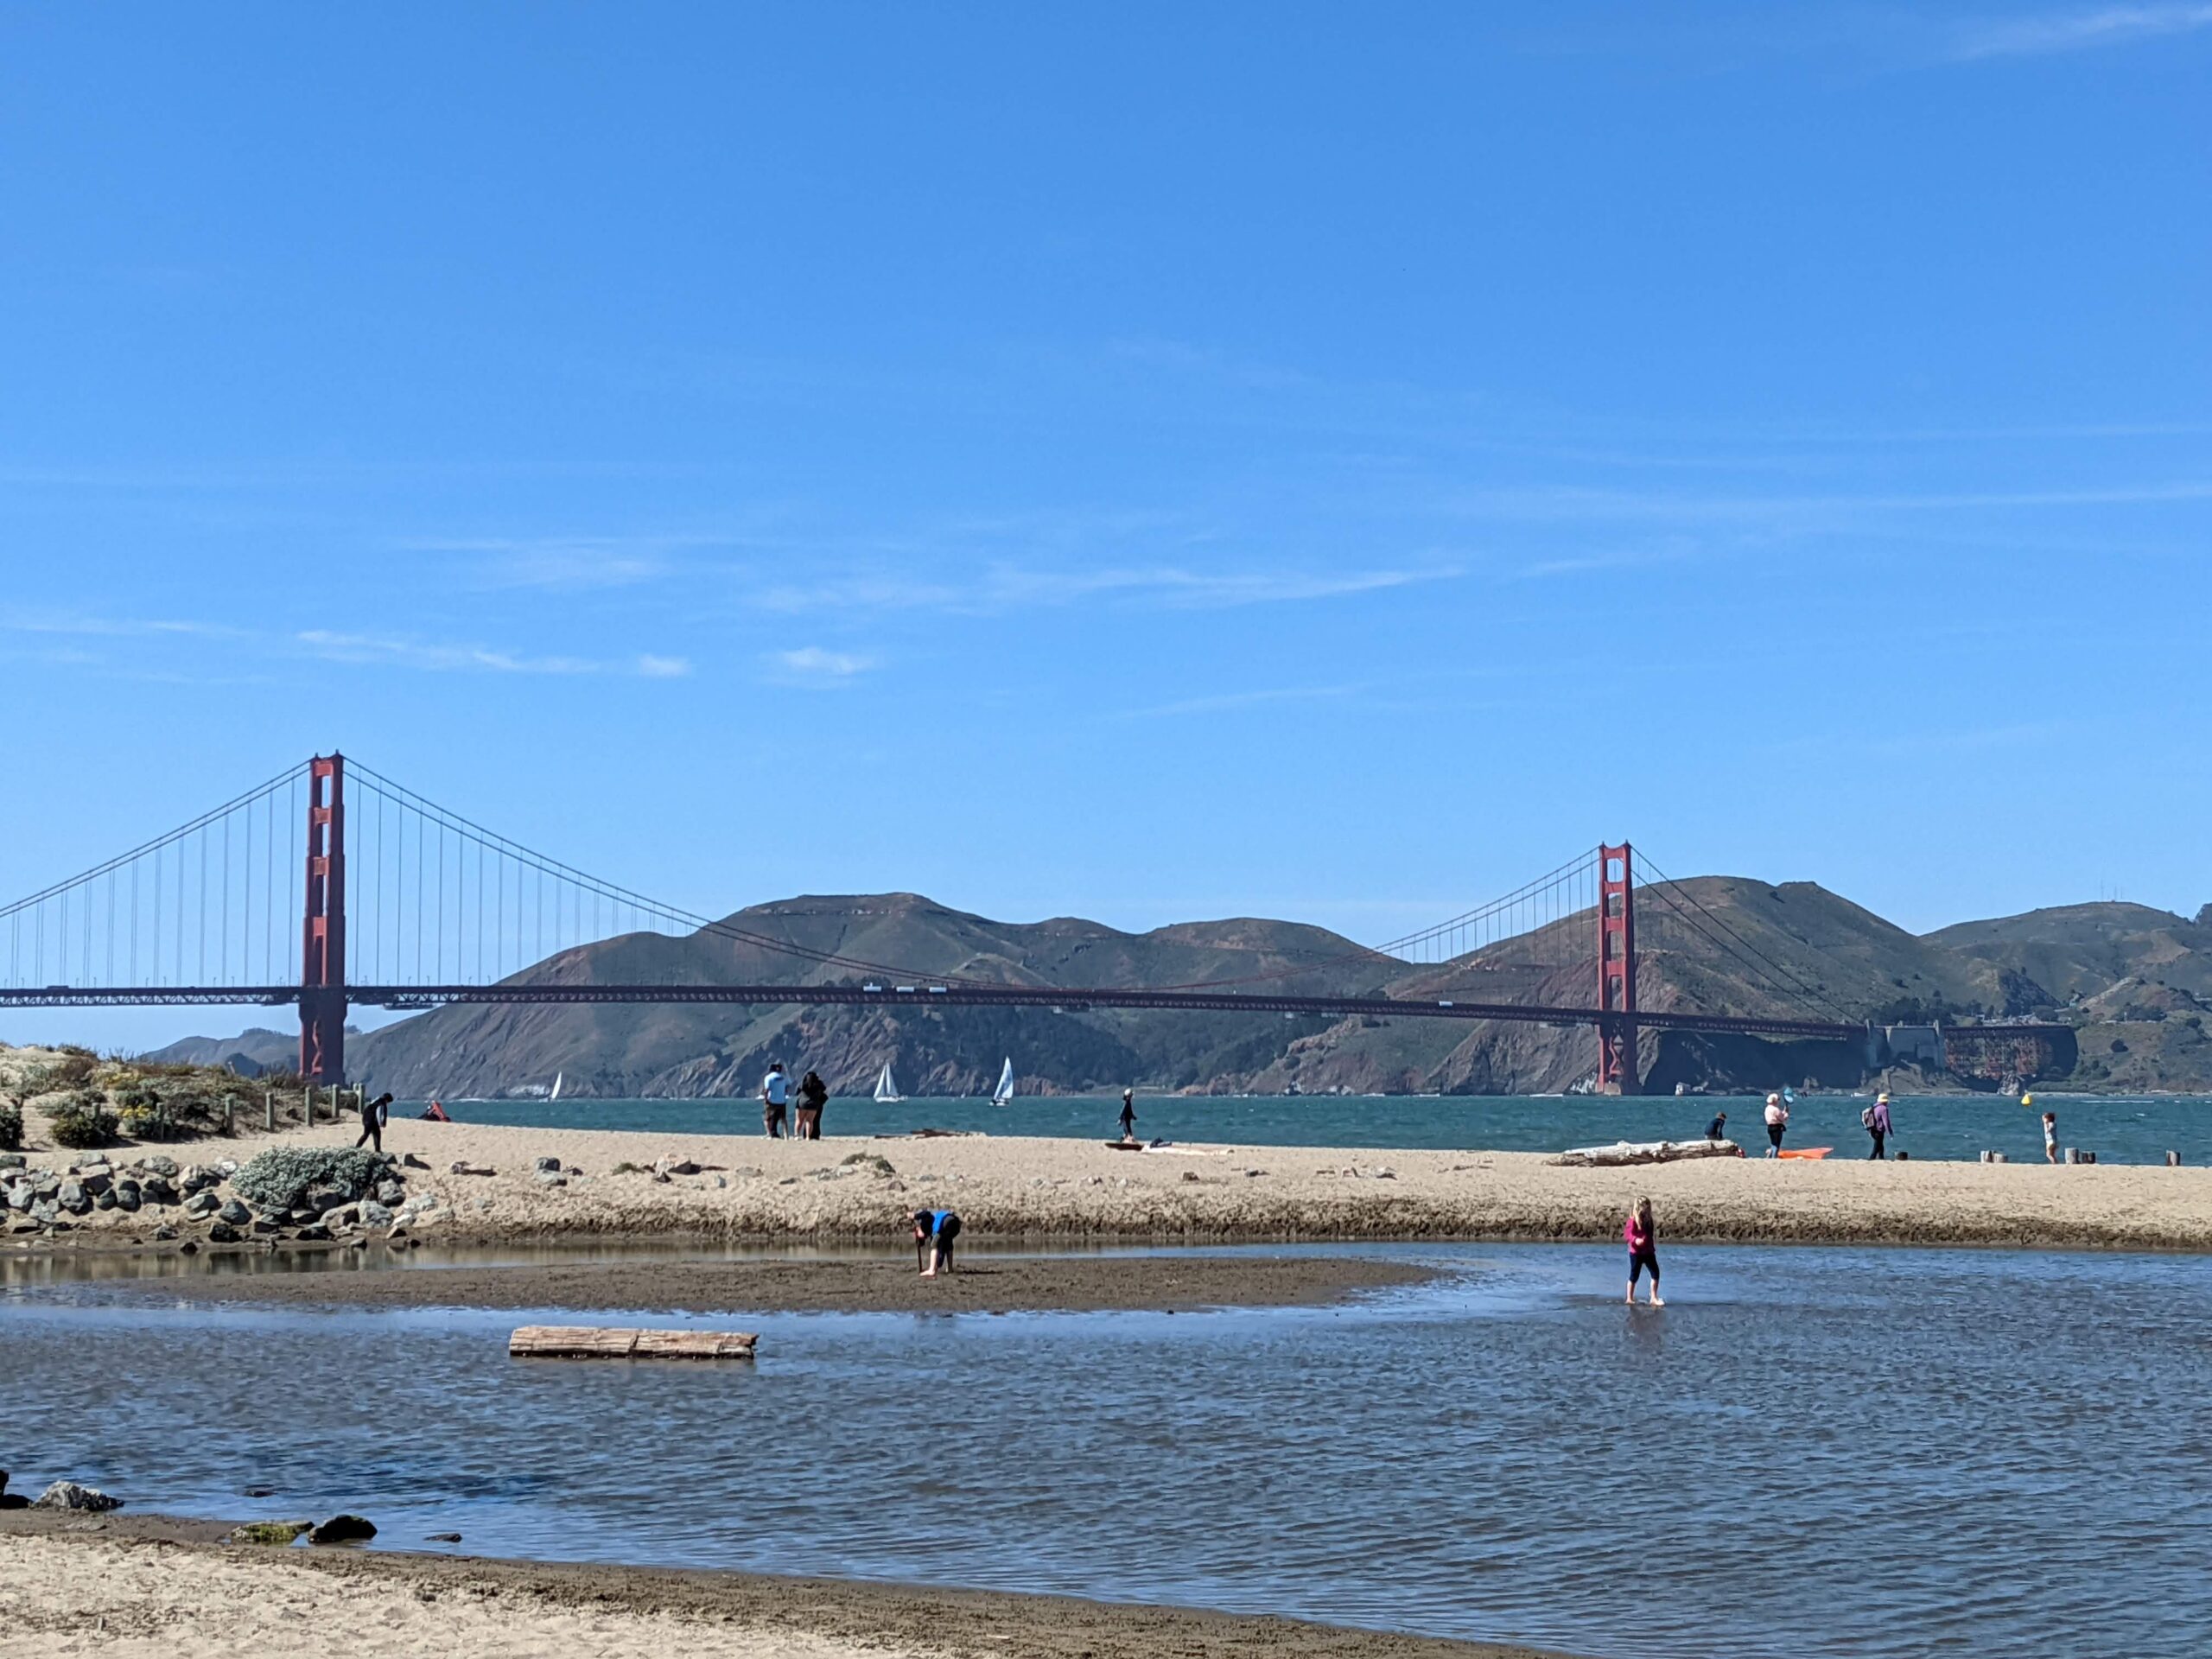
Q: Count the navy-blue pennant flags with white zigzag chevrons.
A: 0